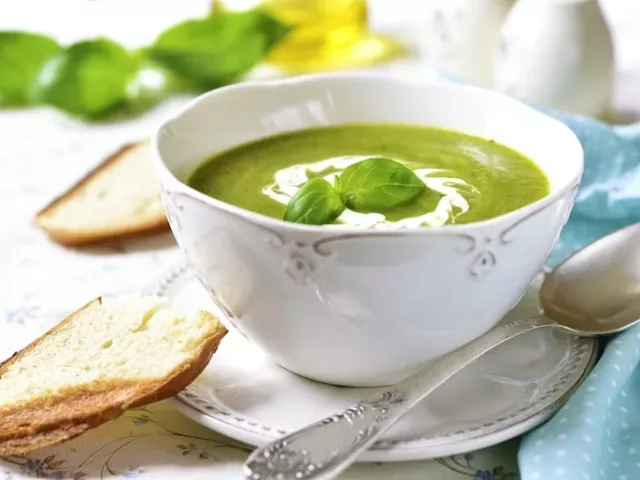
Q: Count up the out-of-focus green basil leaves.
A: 3